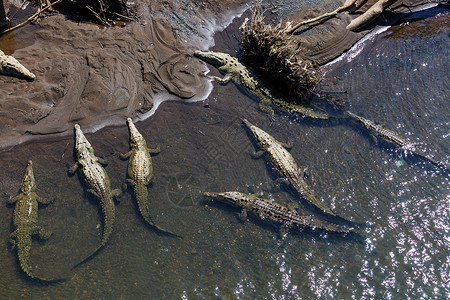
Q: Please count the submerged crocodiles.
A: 7